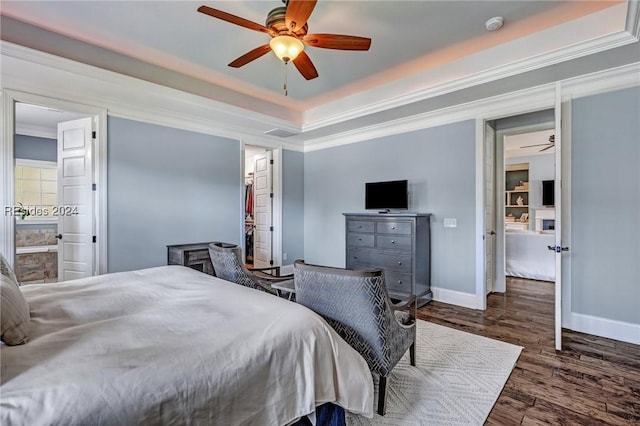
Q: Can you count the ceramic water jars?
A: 0